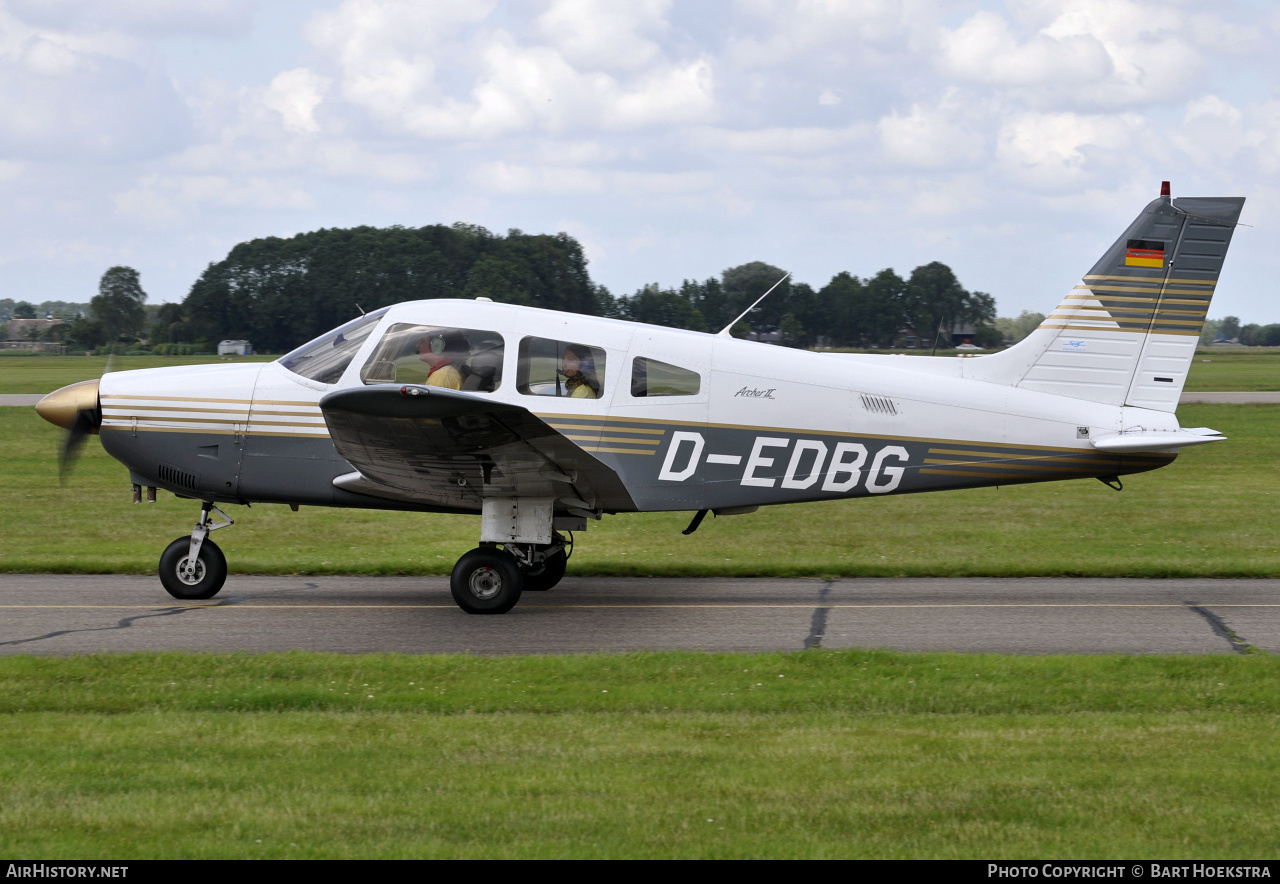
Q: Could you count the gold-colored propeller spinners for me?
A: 1